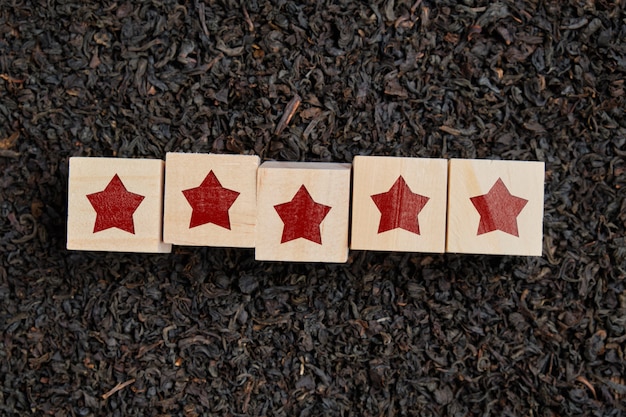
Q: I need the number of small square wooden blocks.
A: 5